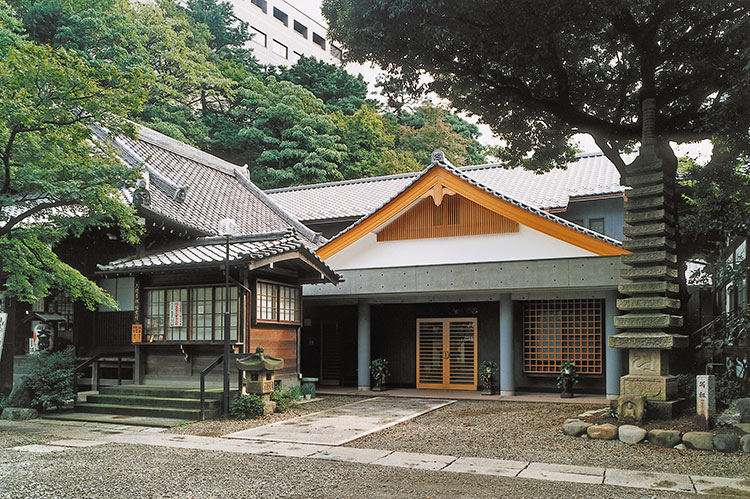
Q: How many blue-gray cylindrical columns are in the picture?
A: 3